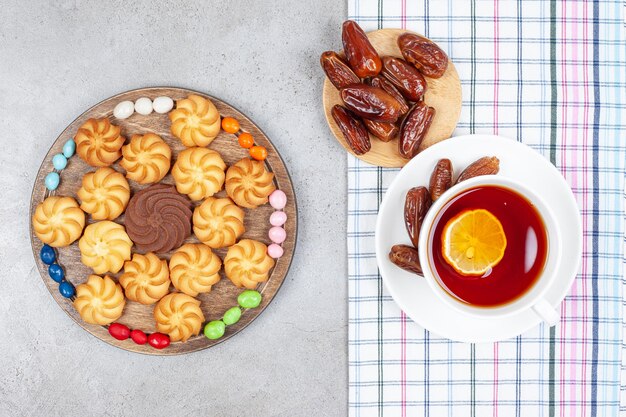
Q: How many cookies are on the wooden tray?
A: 15